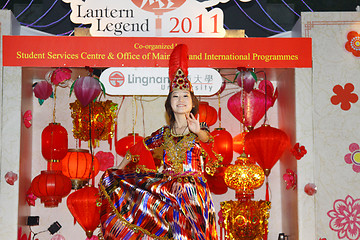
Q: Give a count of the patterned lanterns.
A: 3